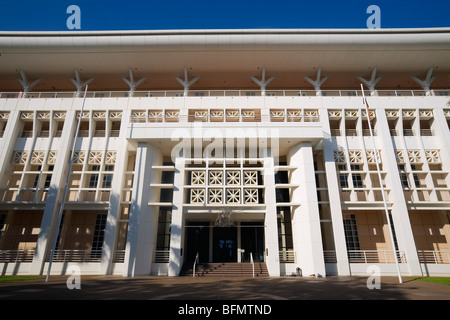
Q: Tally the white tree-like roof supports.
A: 8